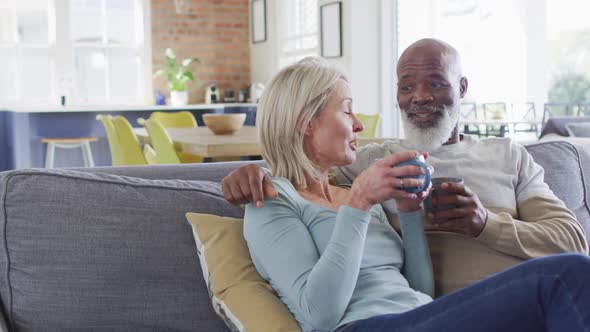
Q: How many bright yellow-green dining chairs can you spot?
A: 4